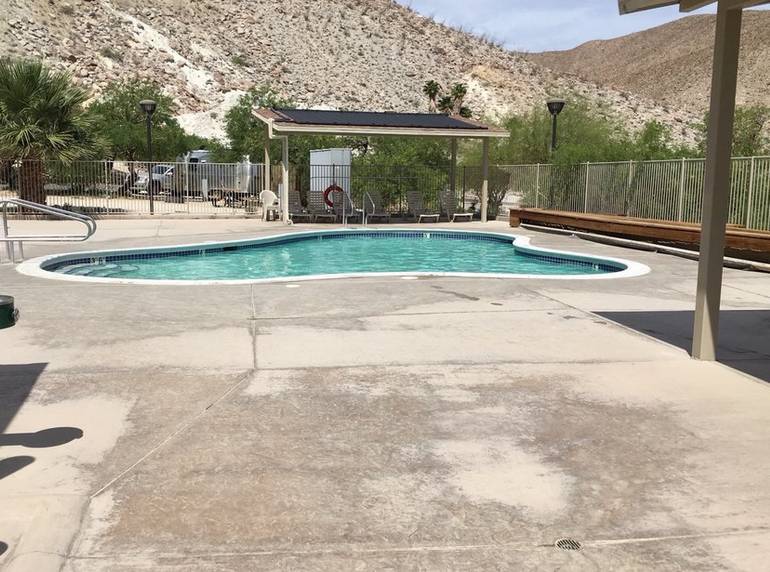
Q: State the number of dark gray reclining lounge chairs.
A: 6